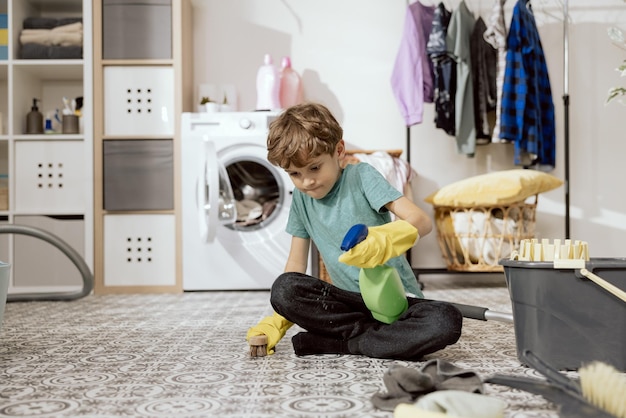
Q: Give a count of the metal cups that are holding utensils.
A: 1